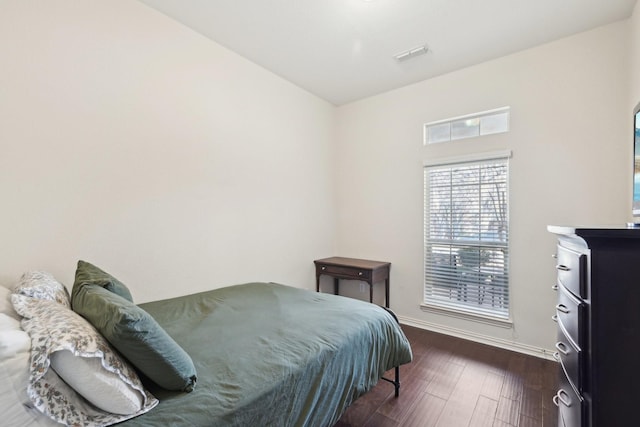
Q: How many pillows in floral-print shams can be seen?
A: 2